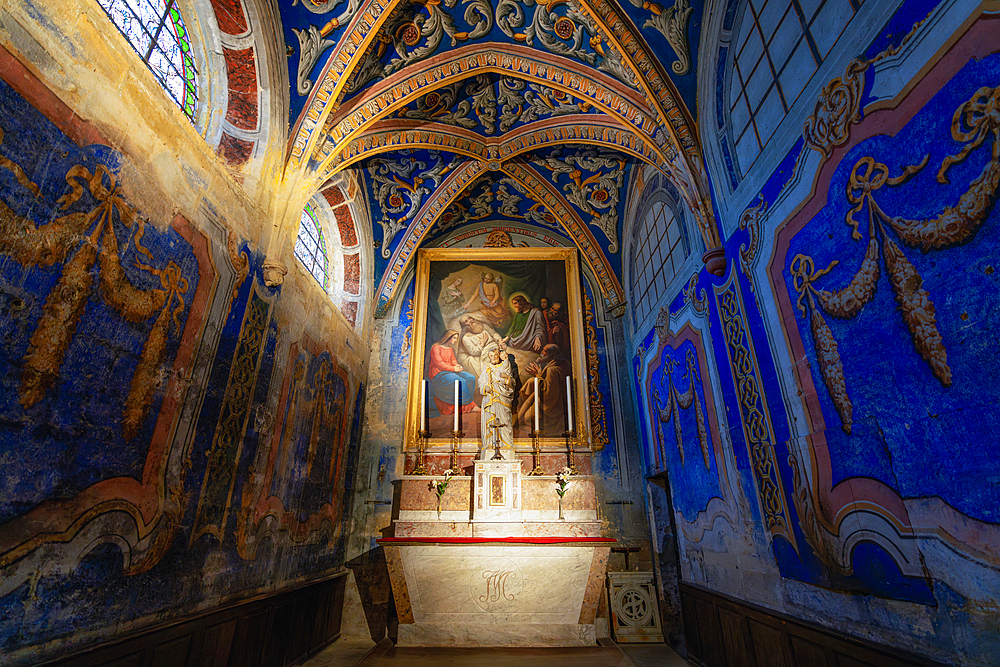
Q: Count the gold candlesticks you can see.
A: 4